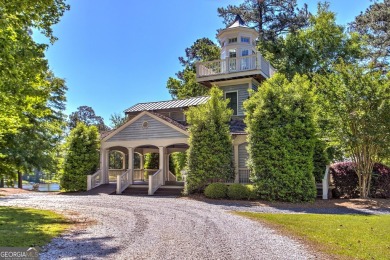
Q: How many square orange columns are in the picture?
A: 0